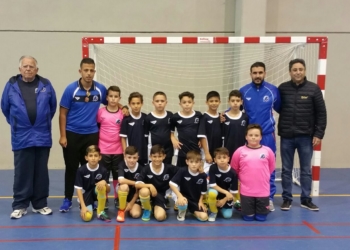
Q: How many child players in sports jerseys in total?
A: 12